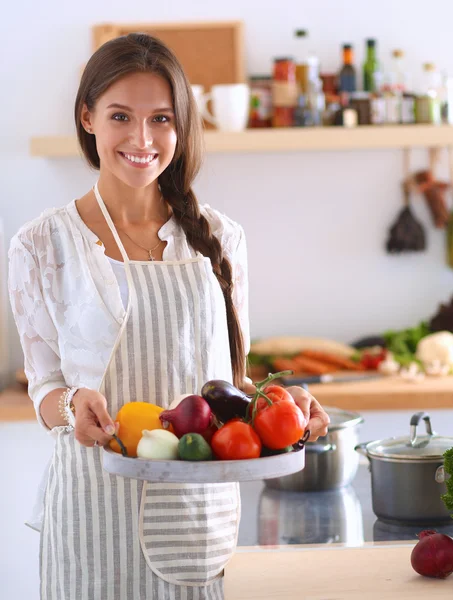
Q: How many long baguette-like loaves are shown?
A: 1